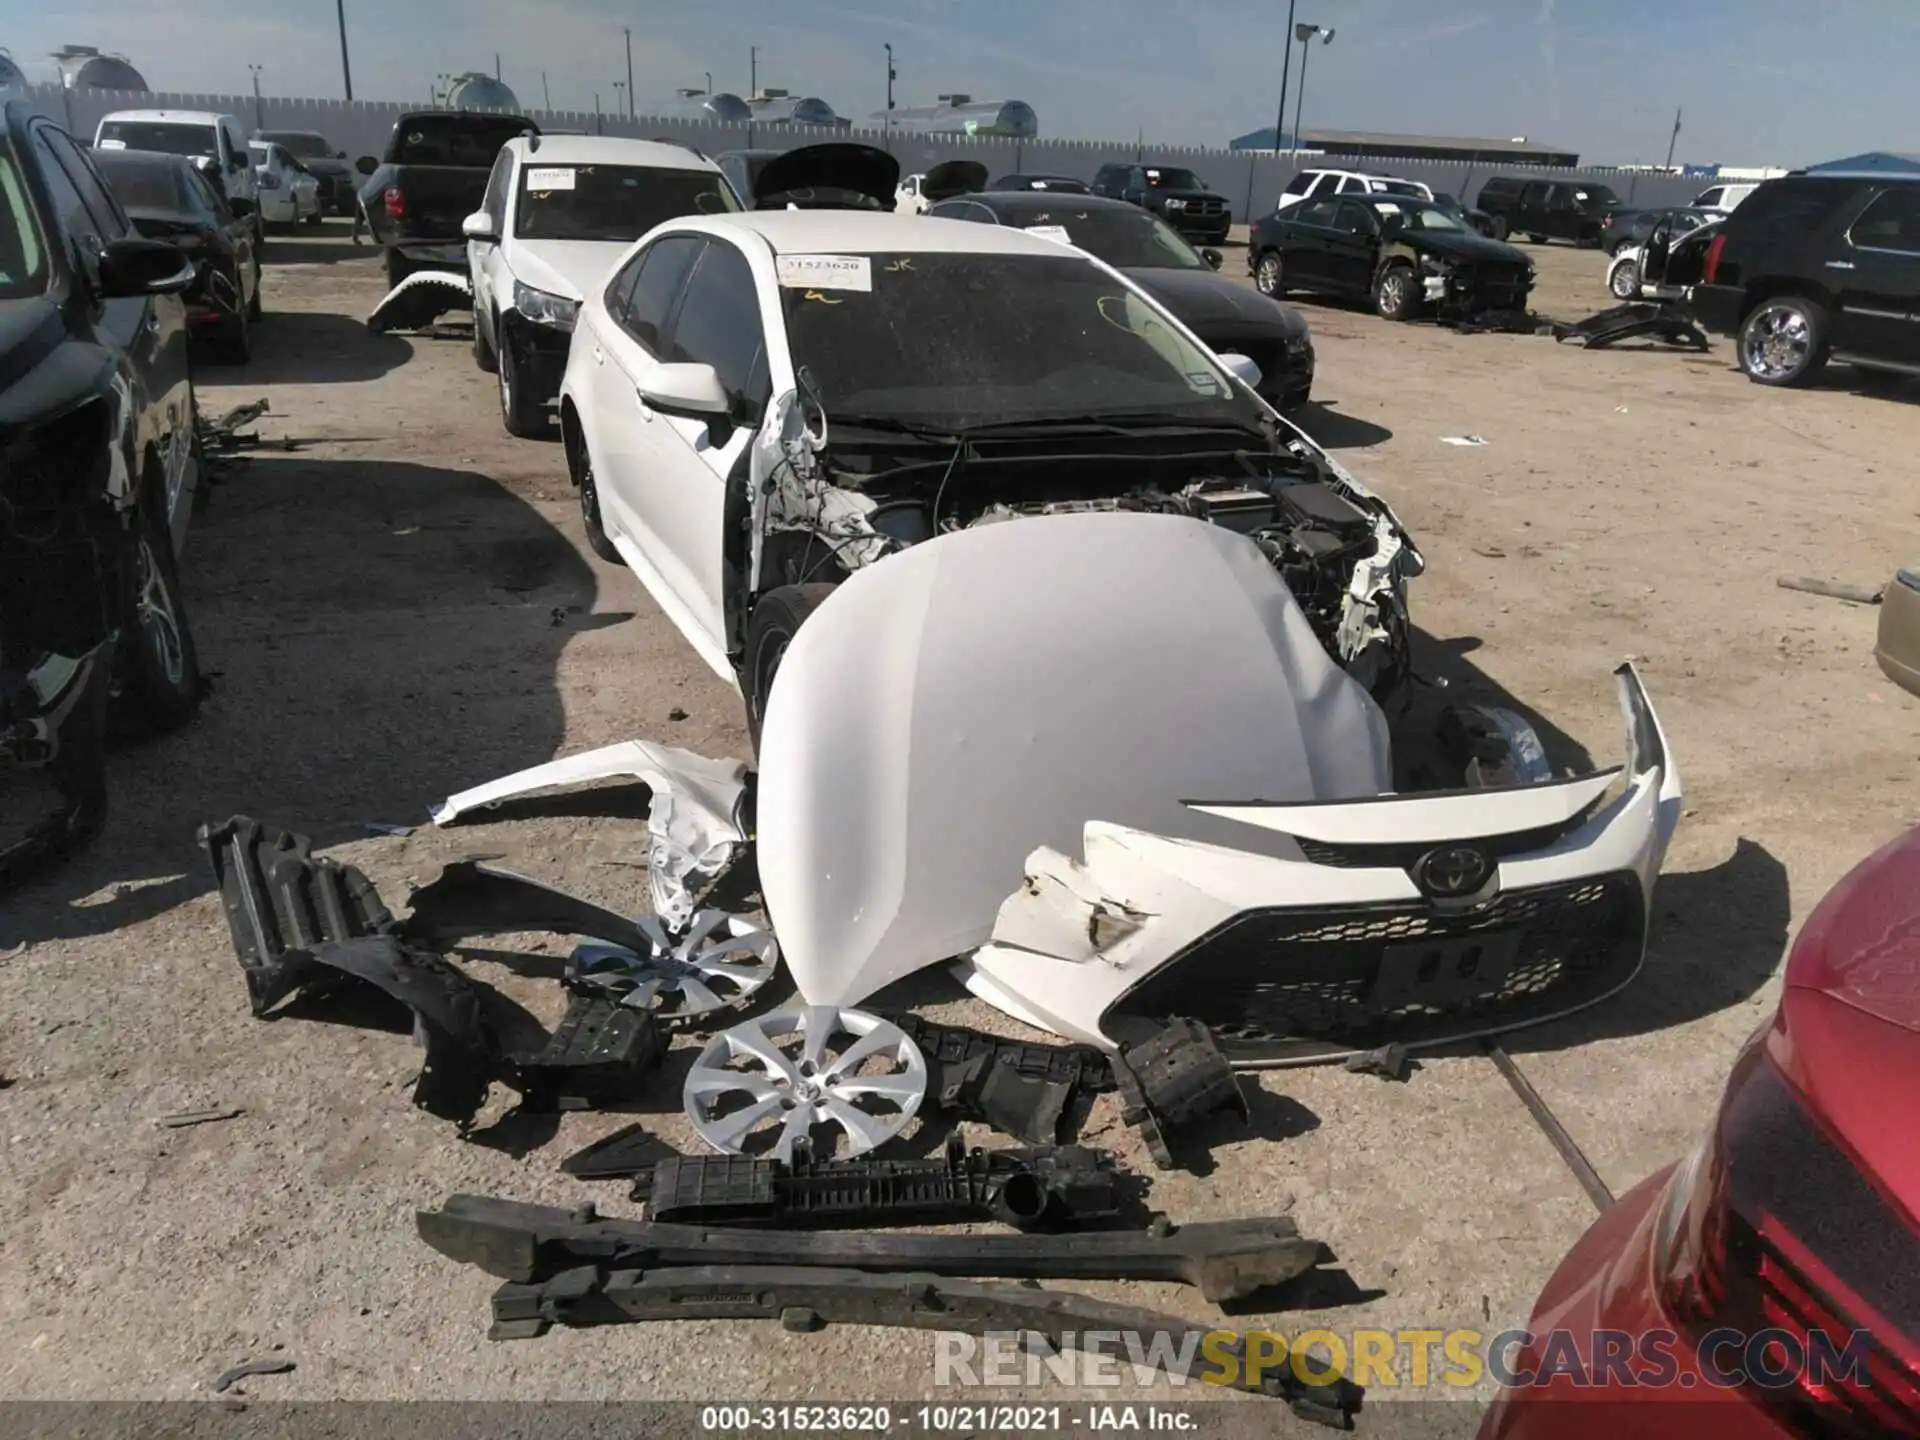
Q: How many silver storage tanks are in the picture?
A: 6